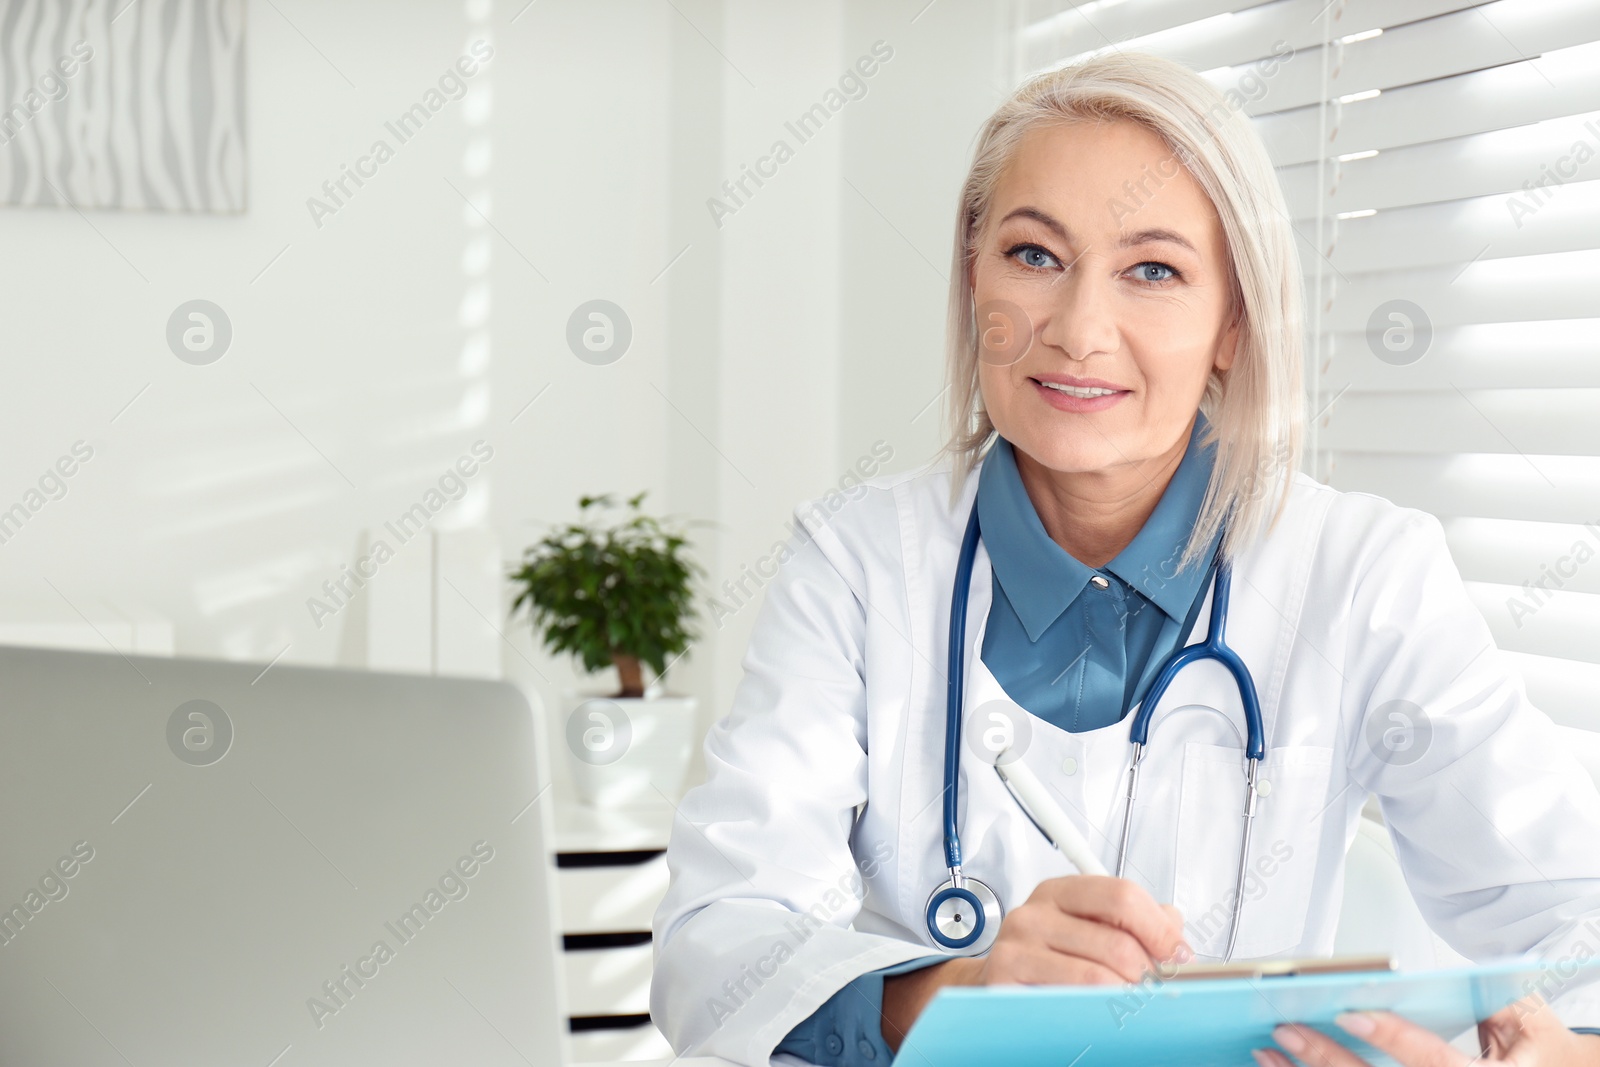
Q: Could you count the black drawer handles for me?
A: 3